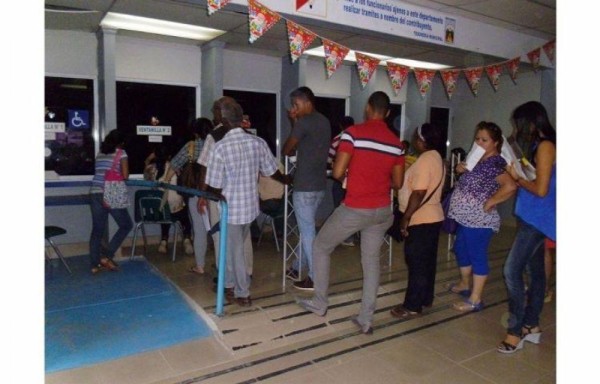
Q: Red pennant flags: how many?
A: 13